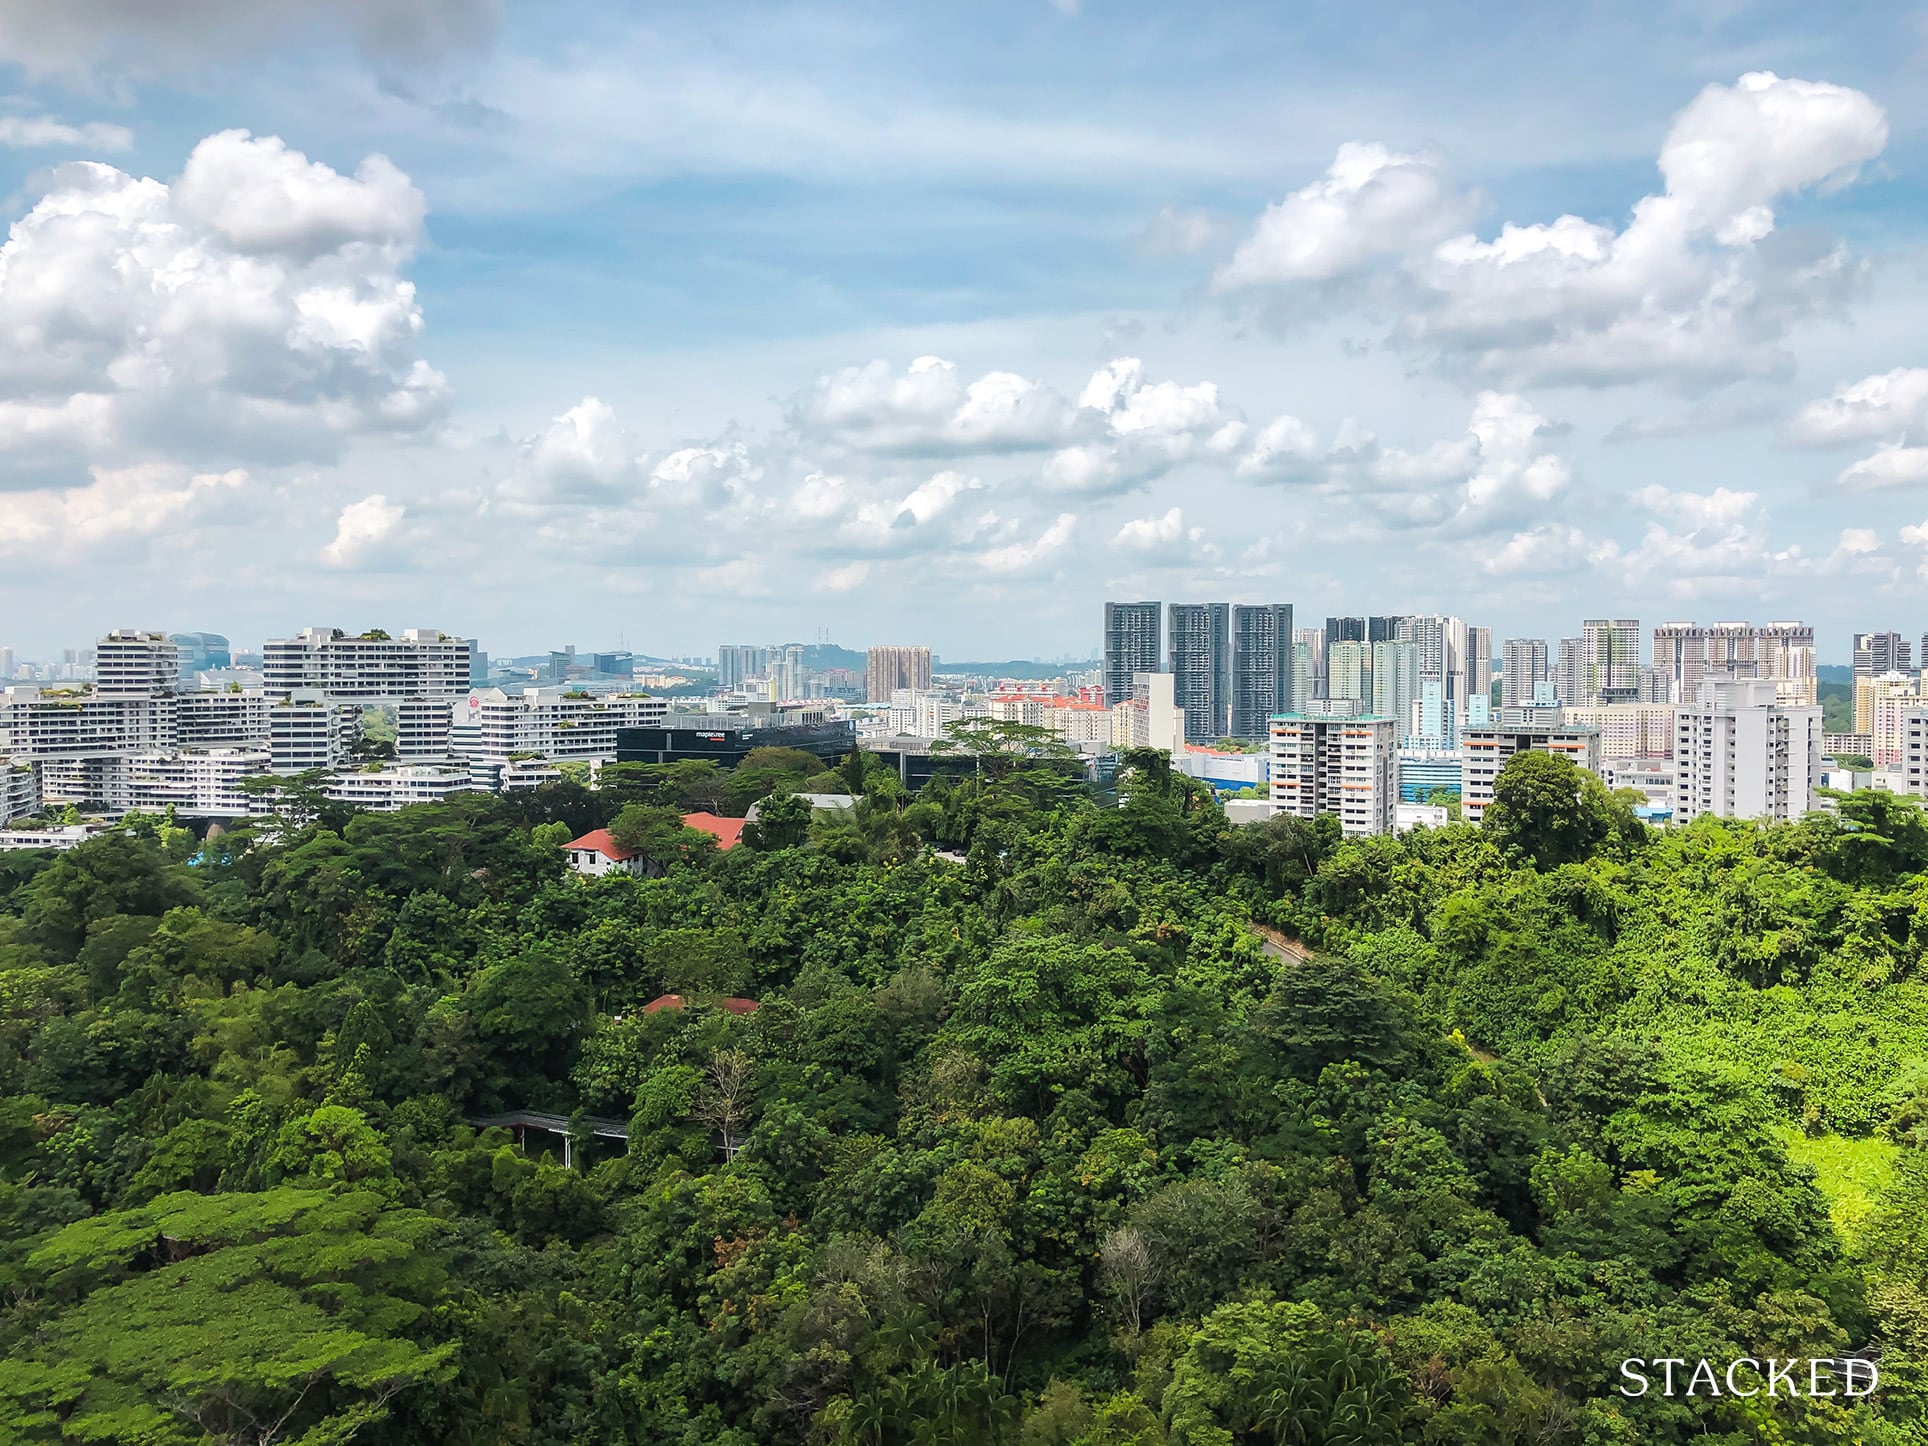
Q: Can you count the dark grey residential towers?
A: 3